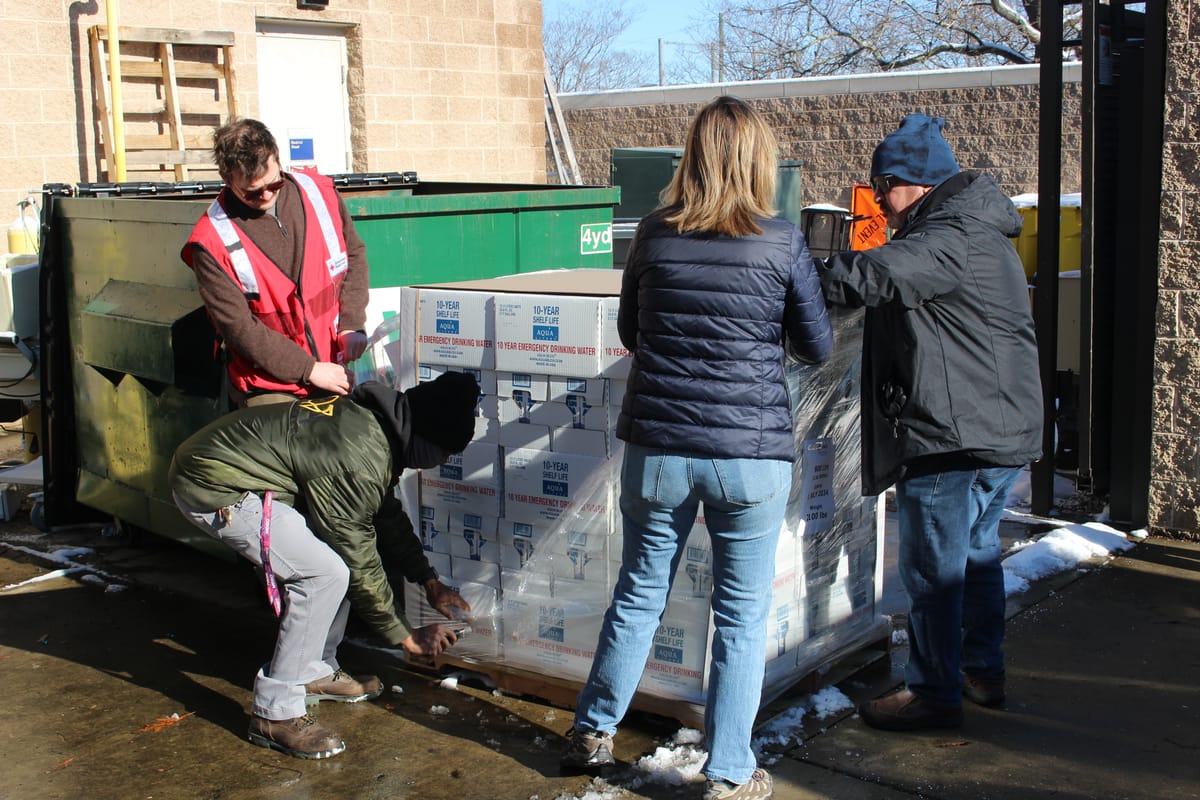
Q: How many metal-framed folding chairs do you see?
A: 0